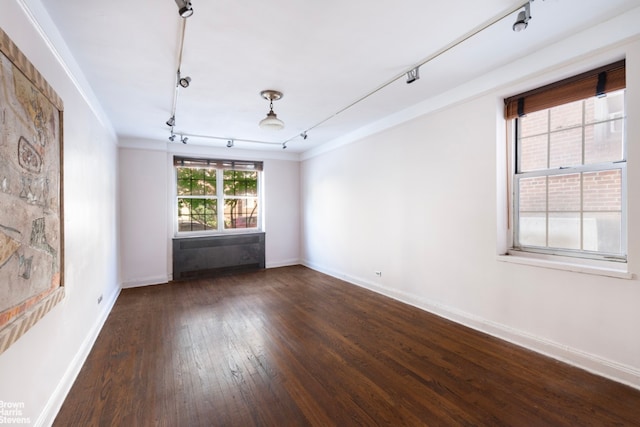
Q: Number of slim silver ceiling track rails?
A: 3